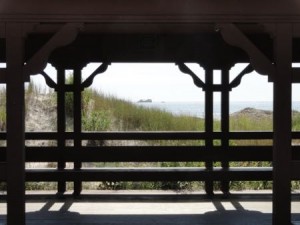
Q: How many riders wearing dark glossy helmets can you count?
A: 0